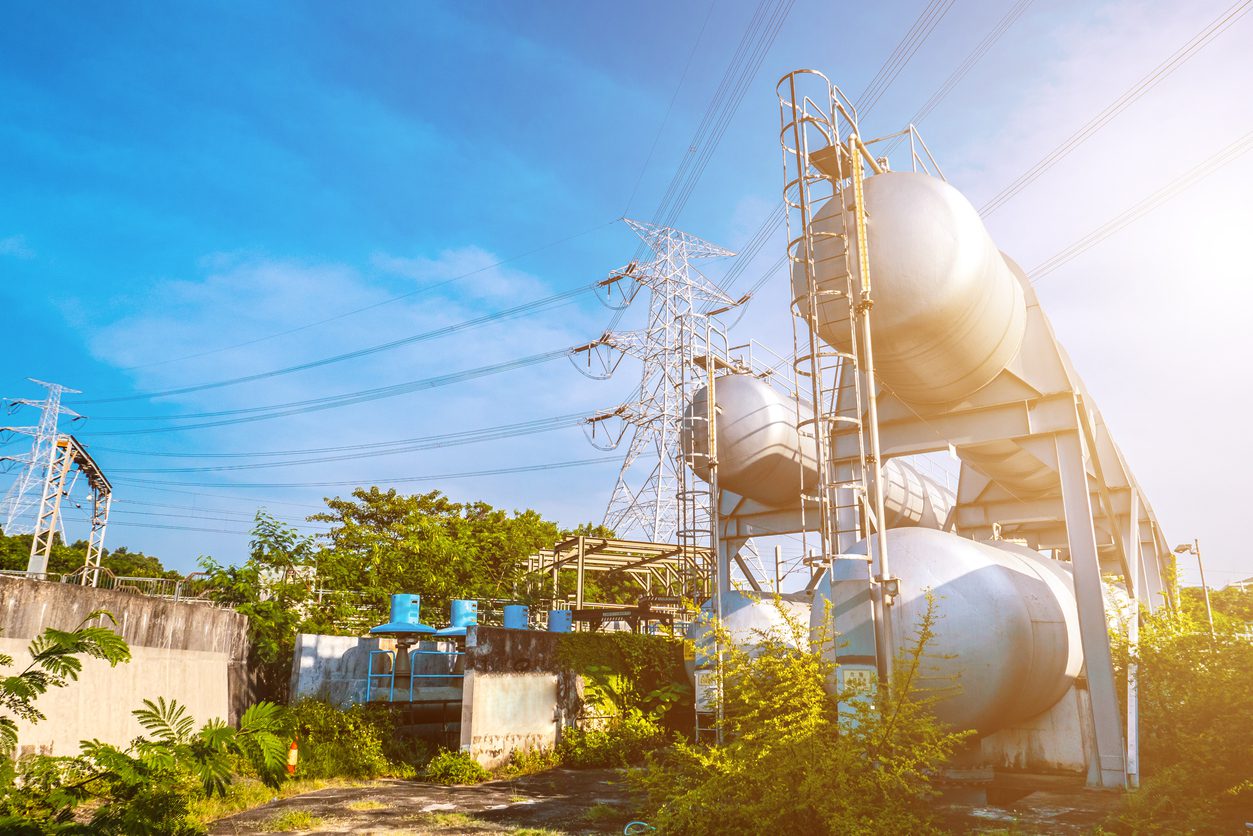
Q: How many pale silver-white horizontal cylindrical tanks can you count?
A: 4